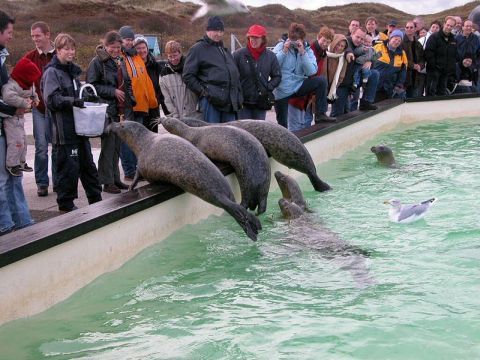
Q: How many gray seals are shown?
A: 6